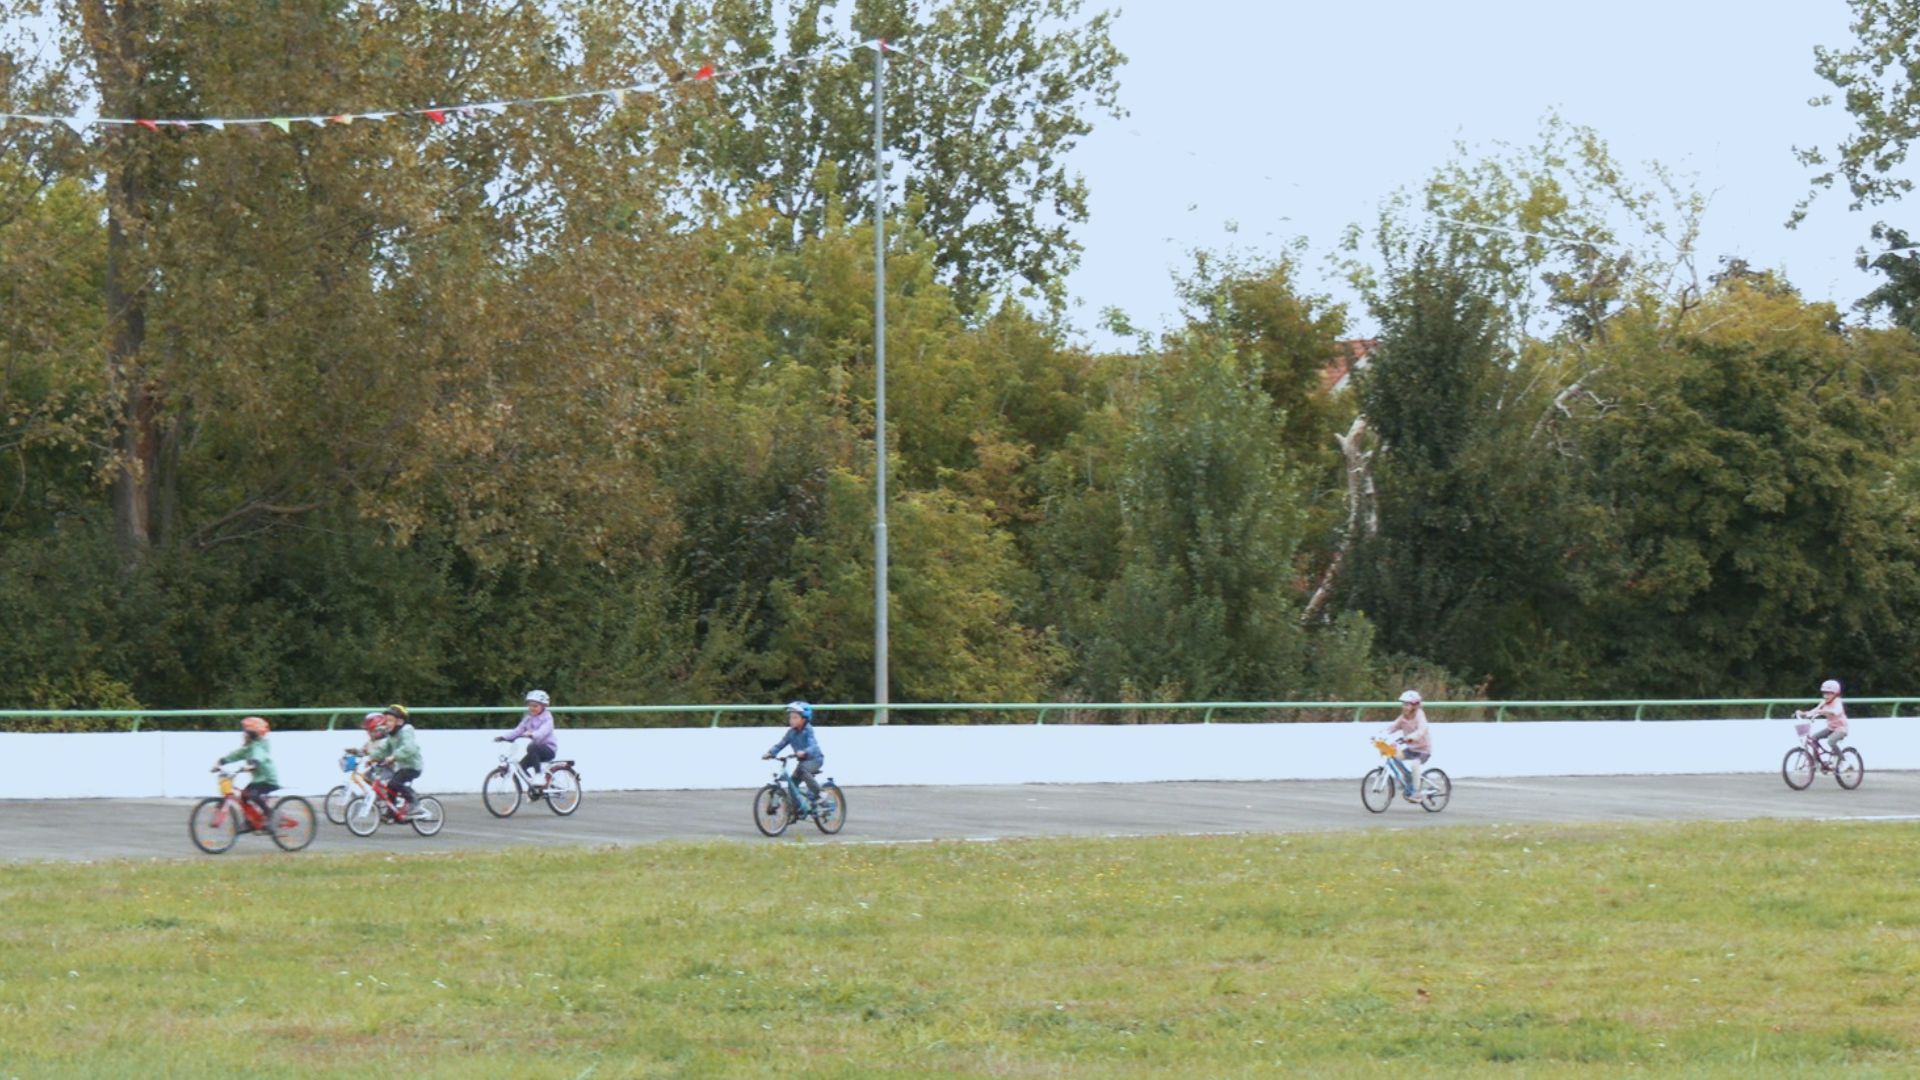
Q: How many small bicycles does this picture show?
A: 7